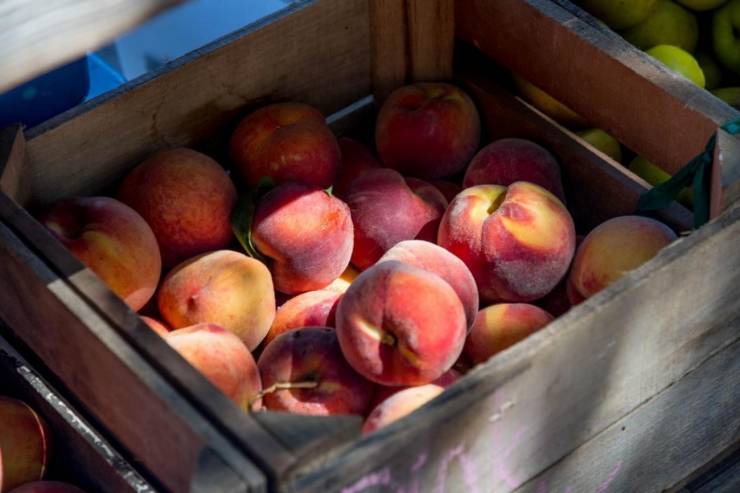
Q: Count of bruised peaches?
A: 0